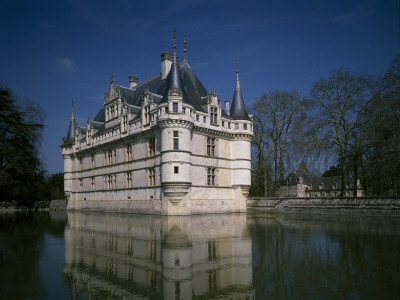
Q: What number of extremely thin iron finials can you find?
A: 4